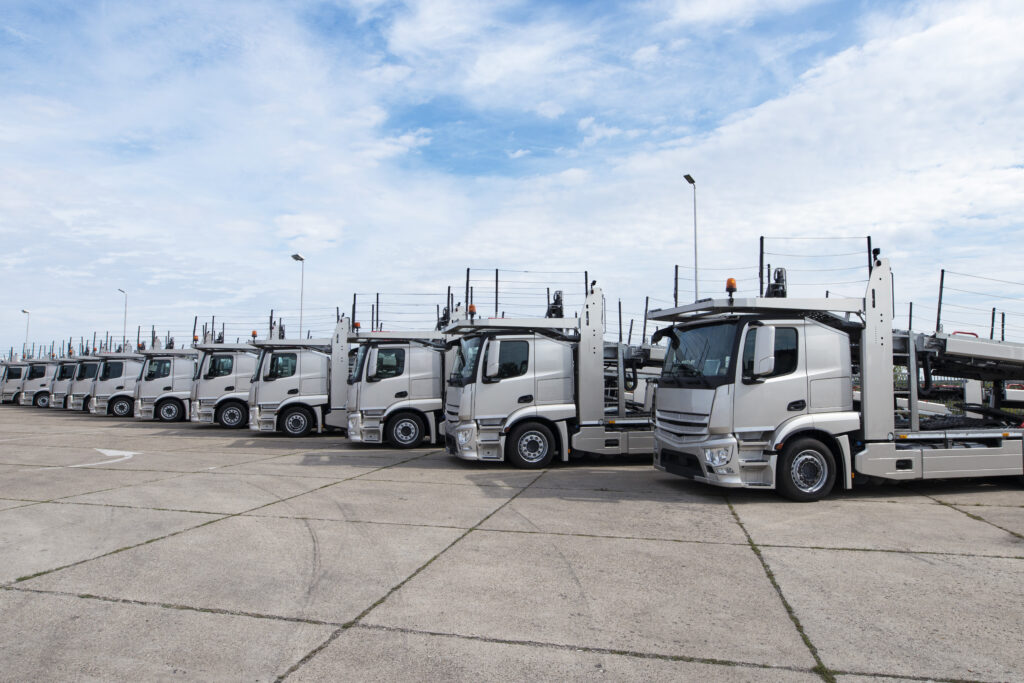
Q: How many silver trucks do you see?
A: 11